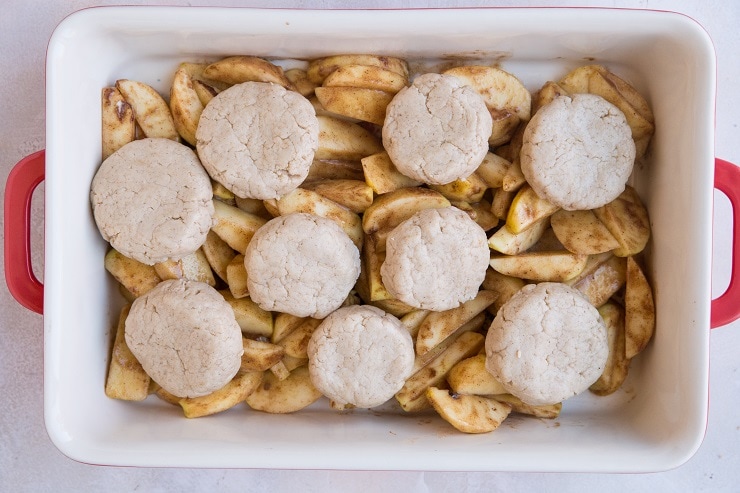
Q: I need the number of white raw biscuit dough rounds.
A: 9